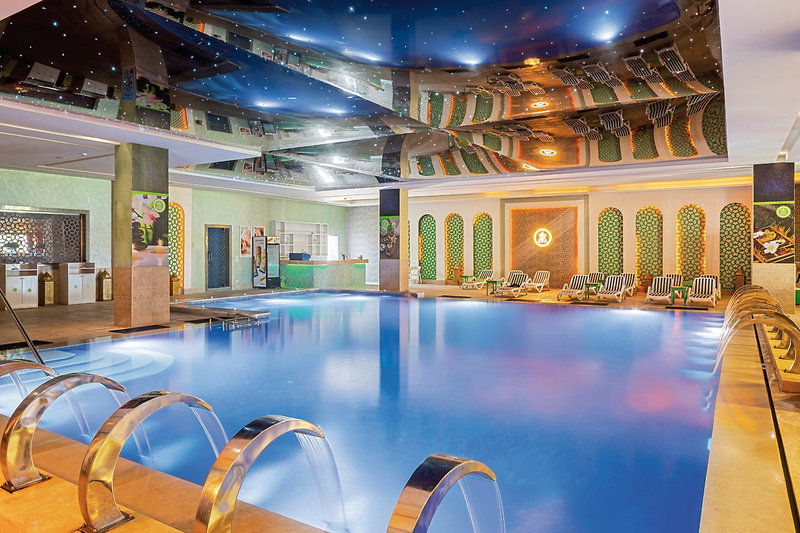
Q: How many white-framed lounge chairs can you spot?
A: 12